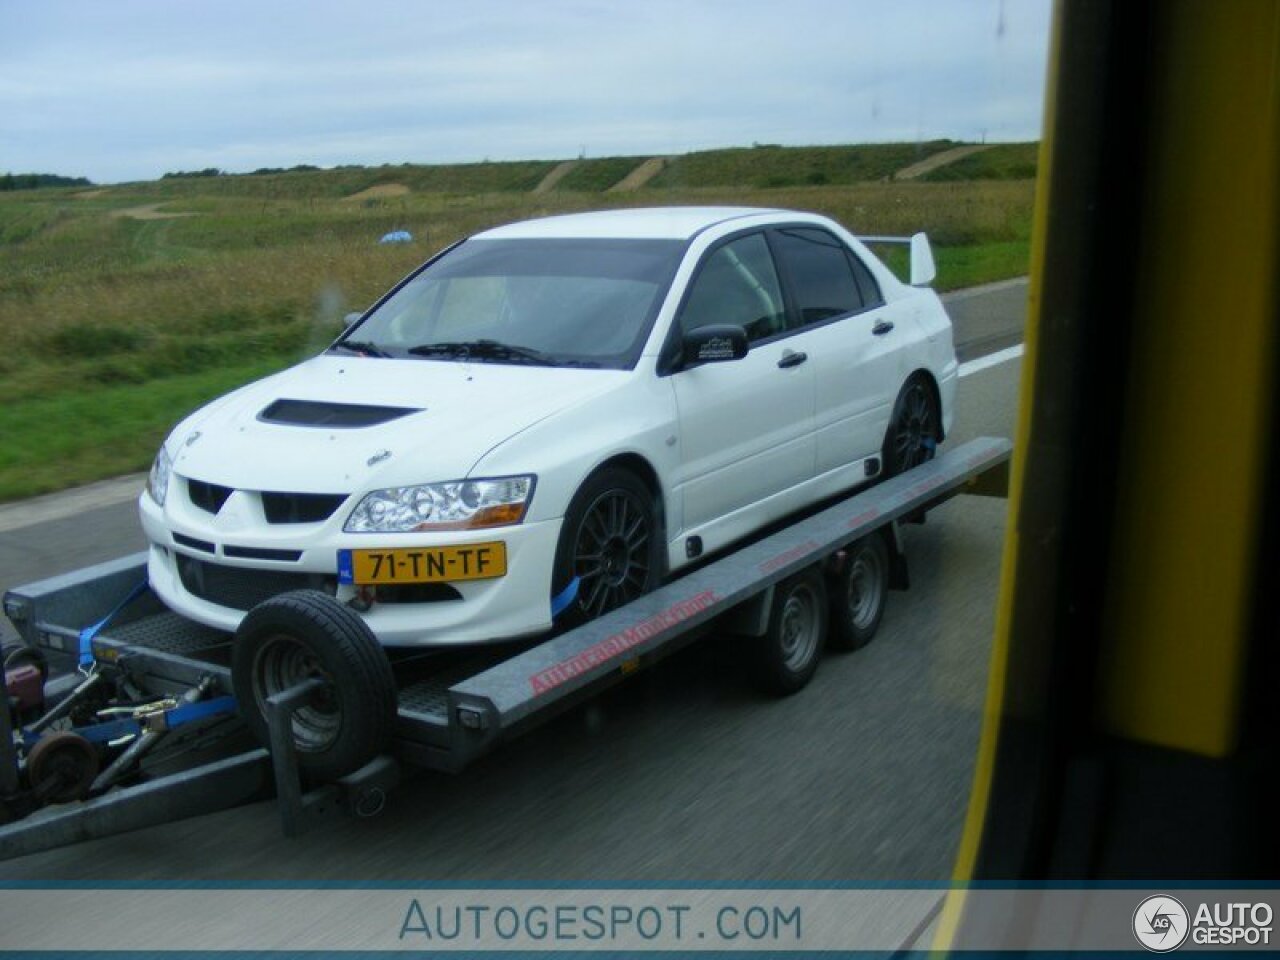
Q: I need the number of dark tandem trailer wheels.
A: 2